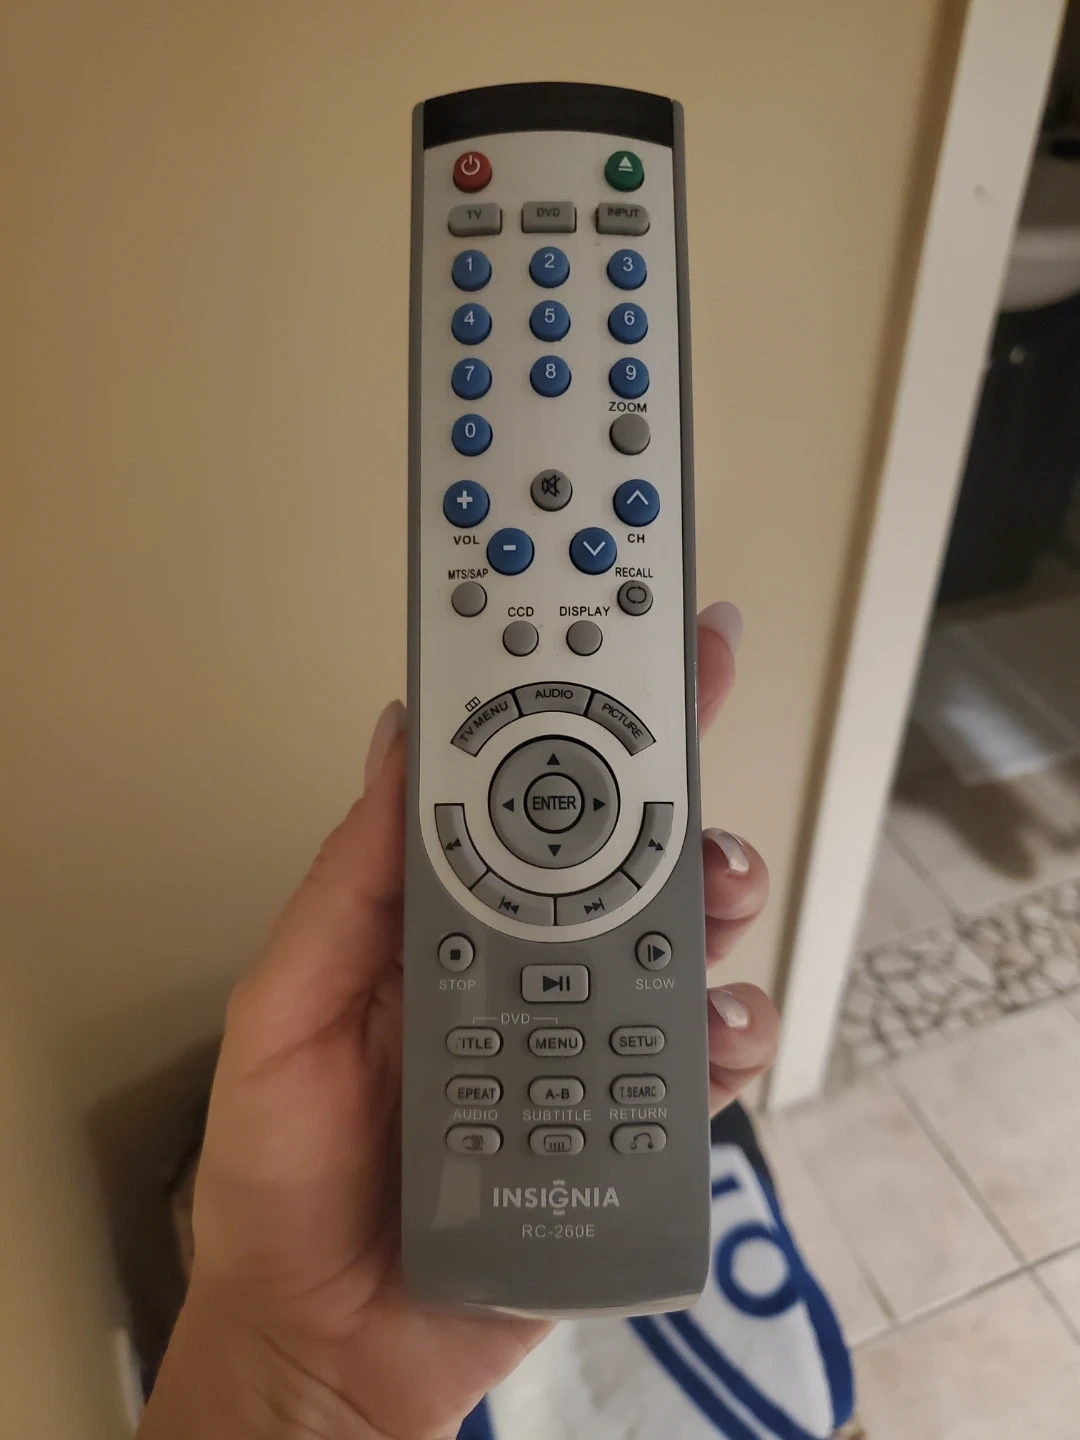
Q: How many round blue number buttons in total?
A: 10